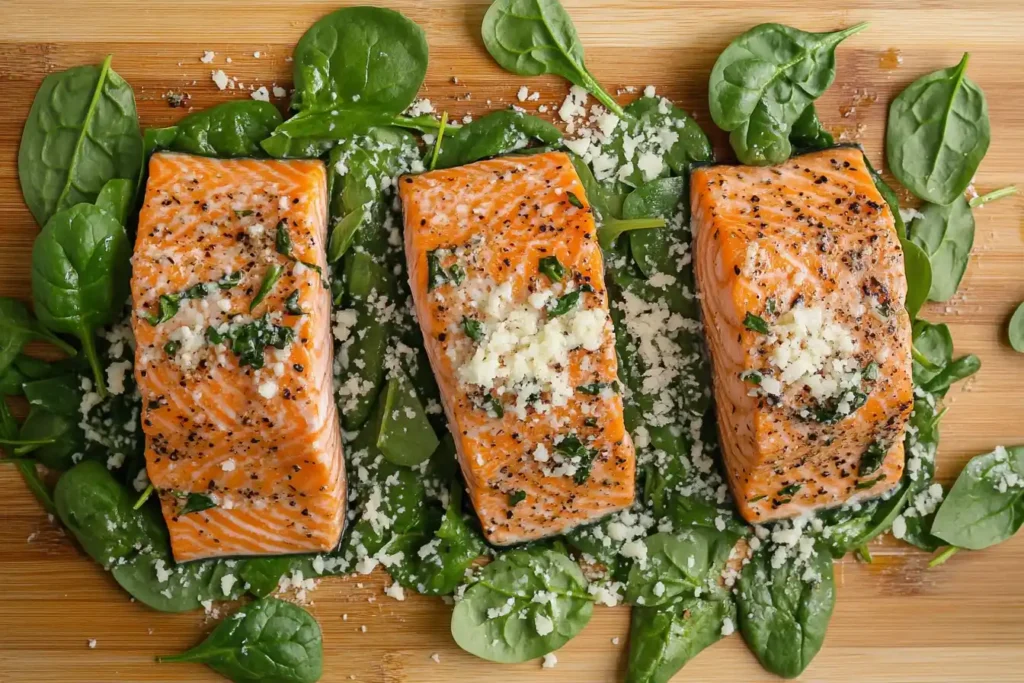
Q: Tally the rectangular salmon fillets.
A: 3